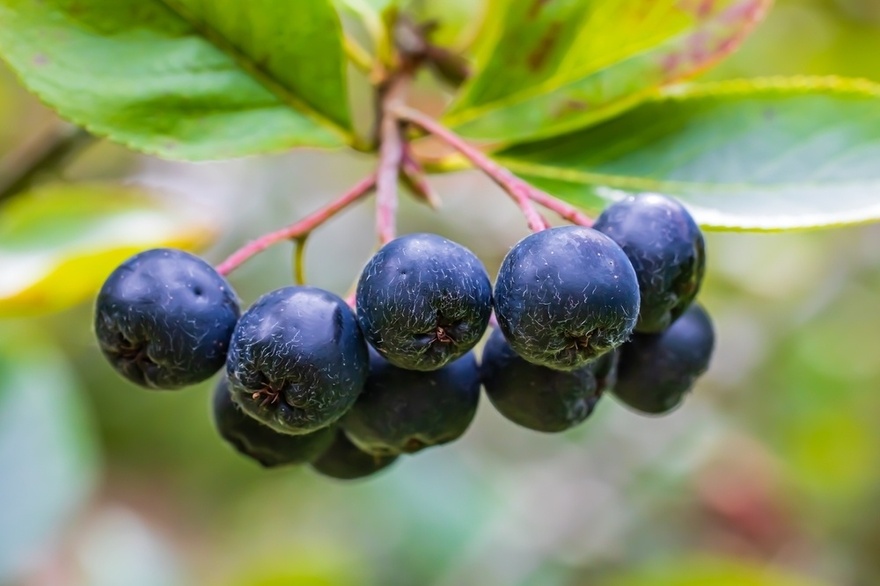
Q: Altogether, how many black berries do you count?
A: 10